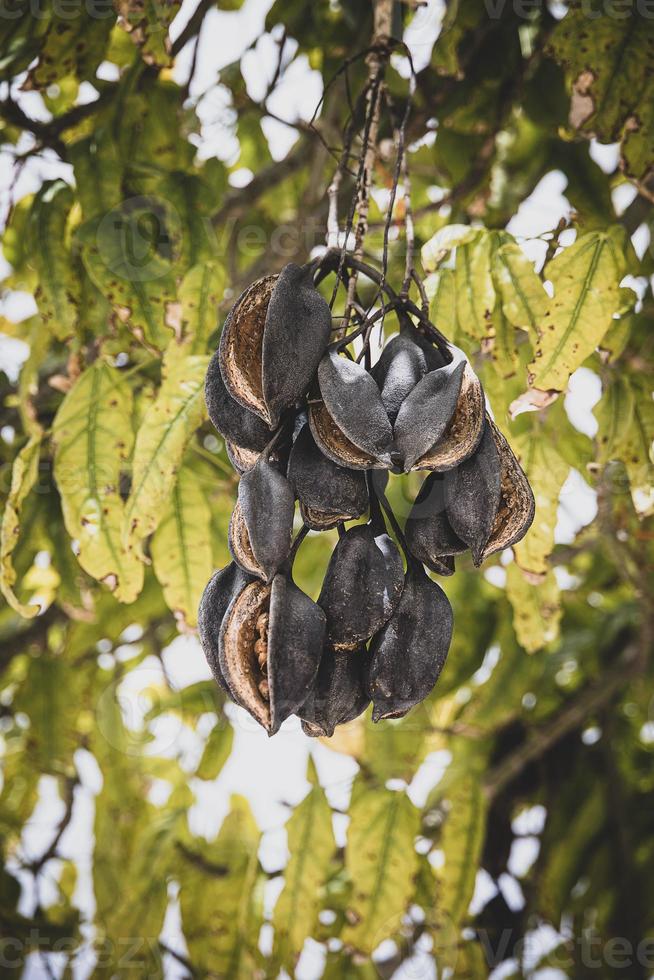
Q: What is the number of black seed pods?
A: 14